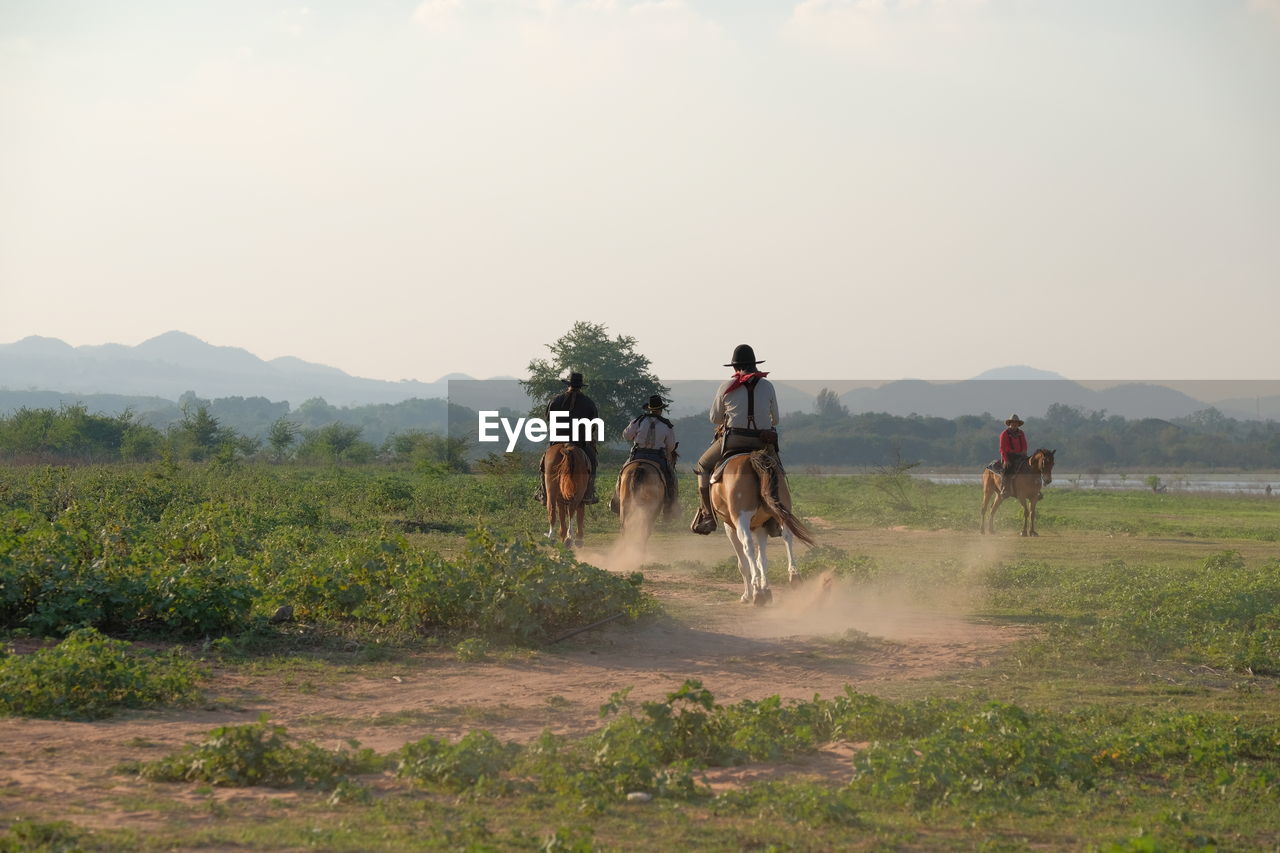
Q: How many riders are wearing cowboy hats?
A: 4